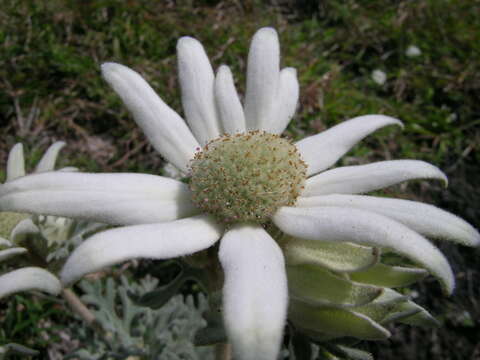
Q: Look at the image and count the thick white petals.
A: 12